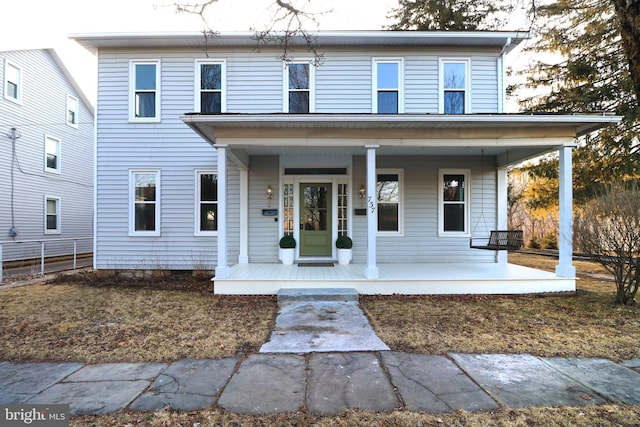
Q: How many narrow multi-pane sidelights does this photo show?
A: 2